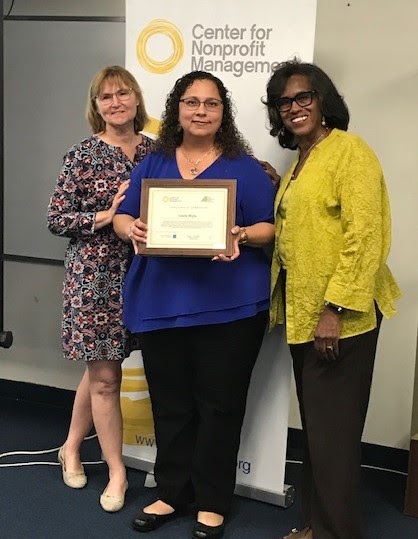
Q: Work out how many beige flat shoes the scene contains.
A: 2